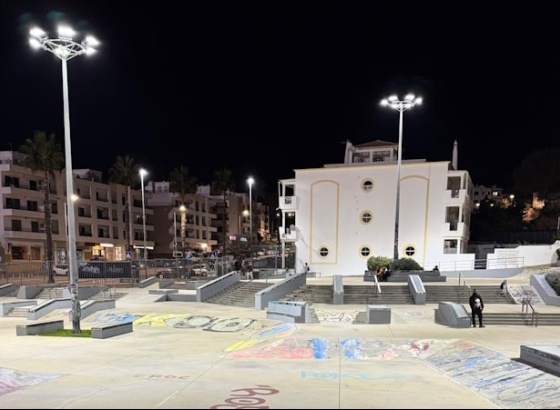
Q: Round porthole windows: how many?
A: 5